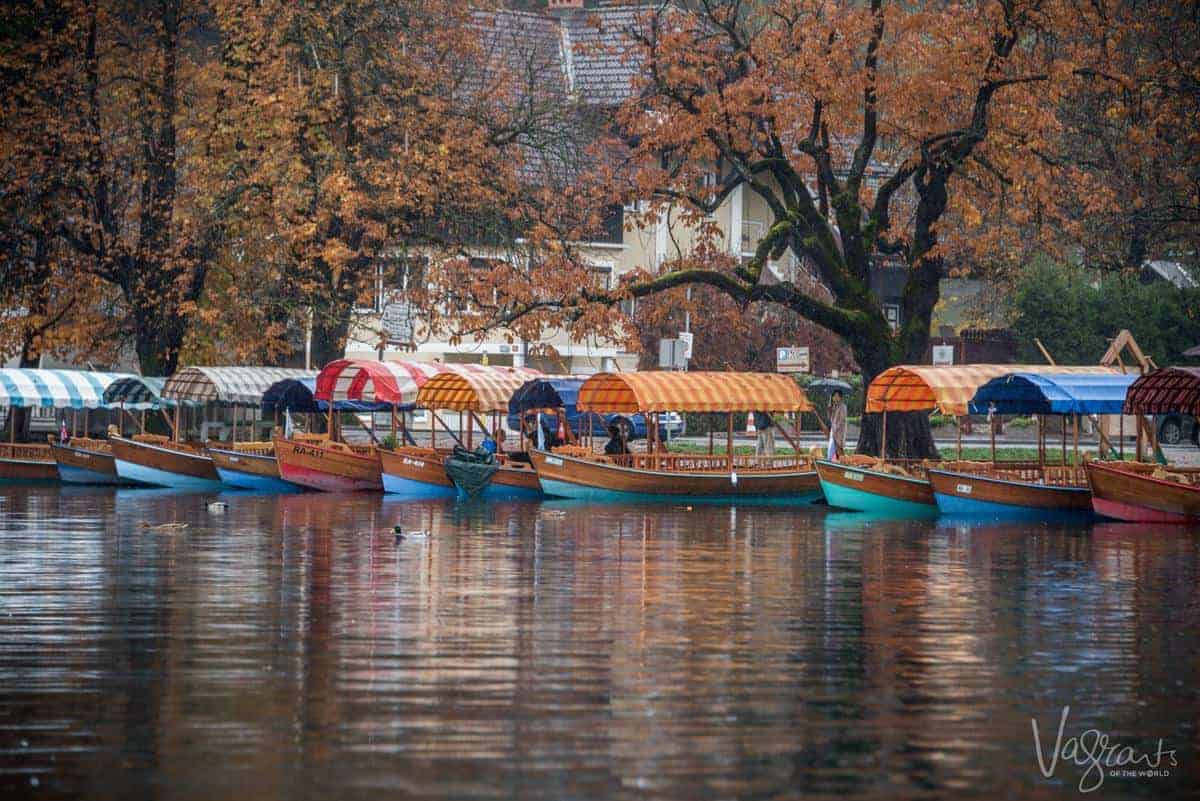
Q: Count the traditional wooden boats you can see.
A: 11